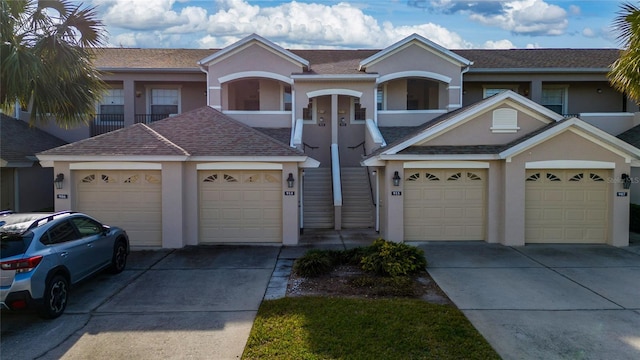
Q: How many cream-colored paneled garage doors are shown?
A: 4